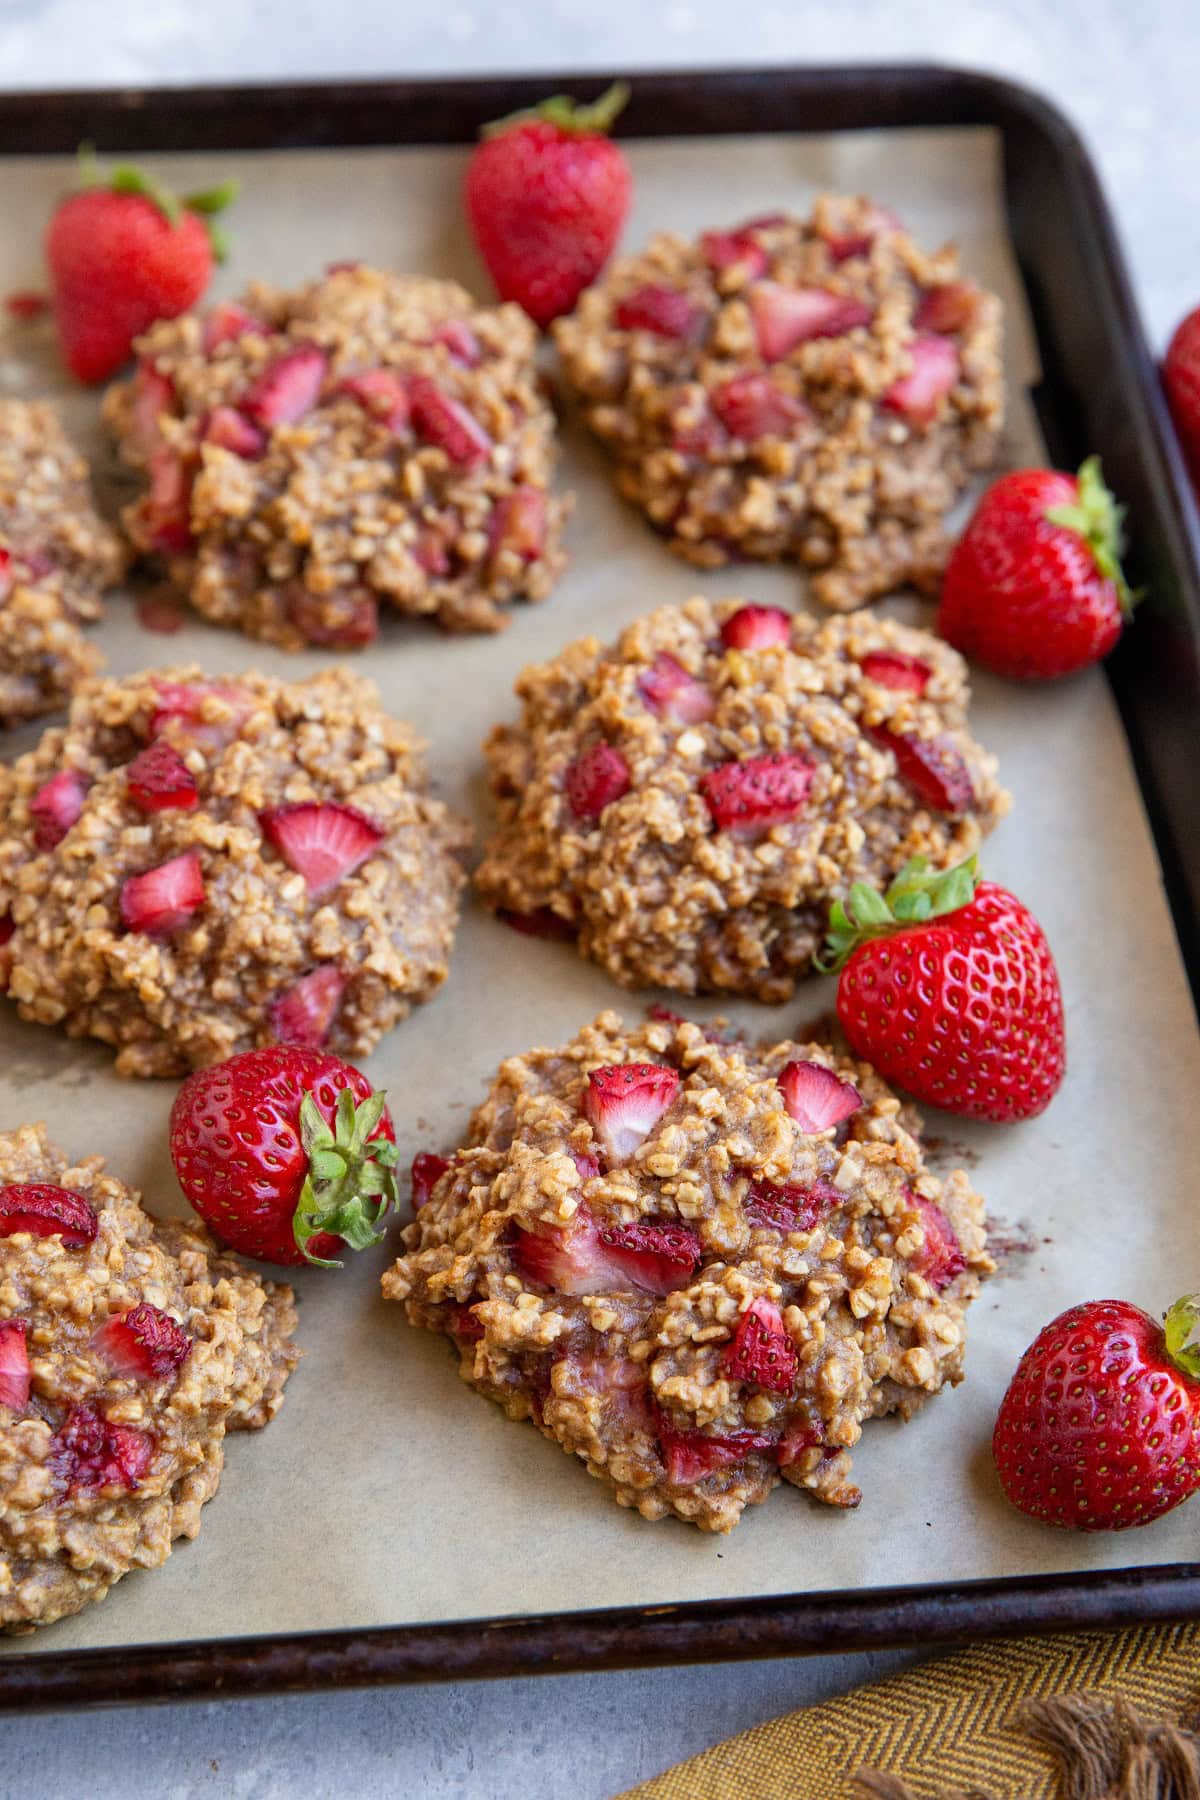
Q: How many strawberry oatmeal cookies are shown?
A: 7